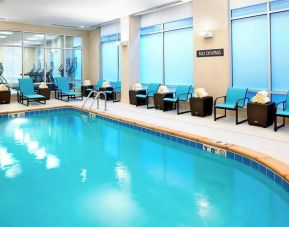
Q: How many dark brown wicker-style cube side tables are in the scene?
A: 8